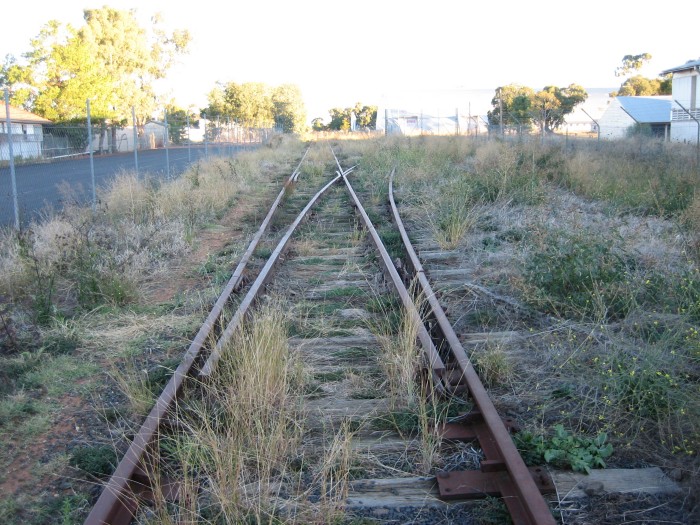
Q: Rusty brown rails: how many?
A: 4